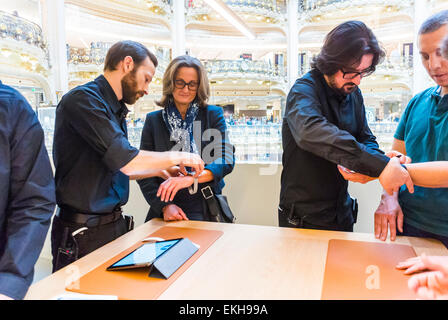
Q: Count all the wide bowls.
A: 0